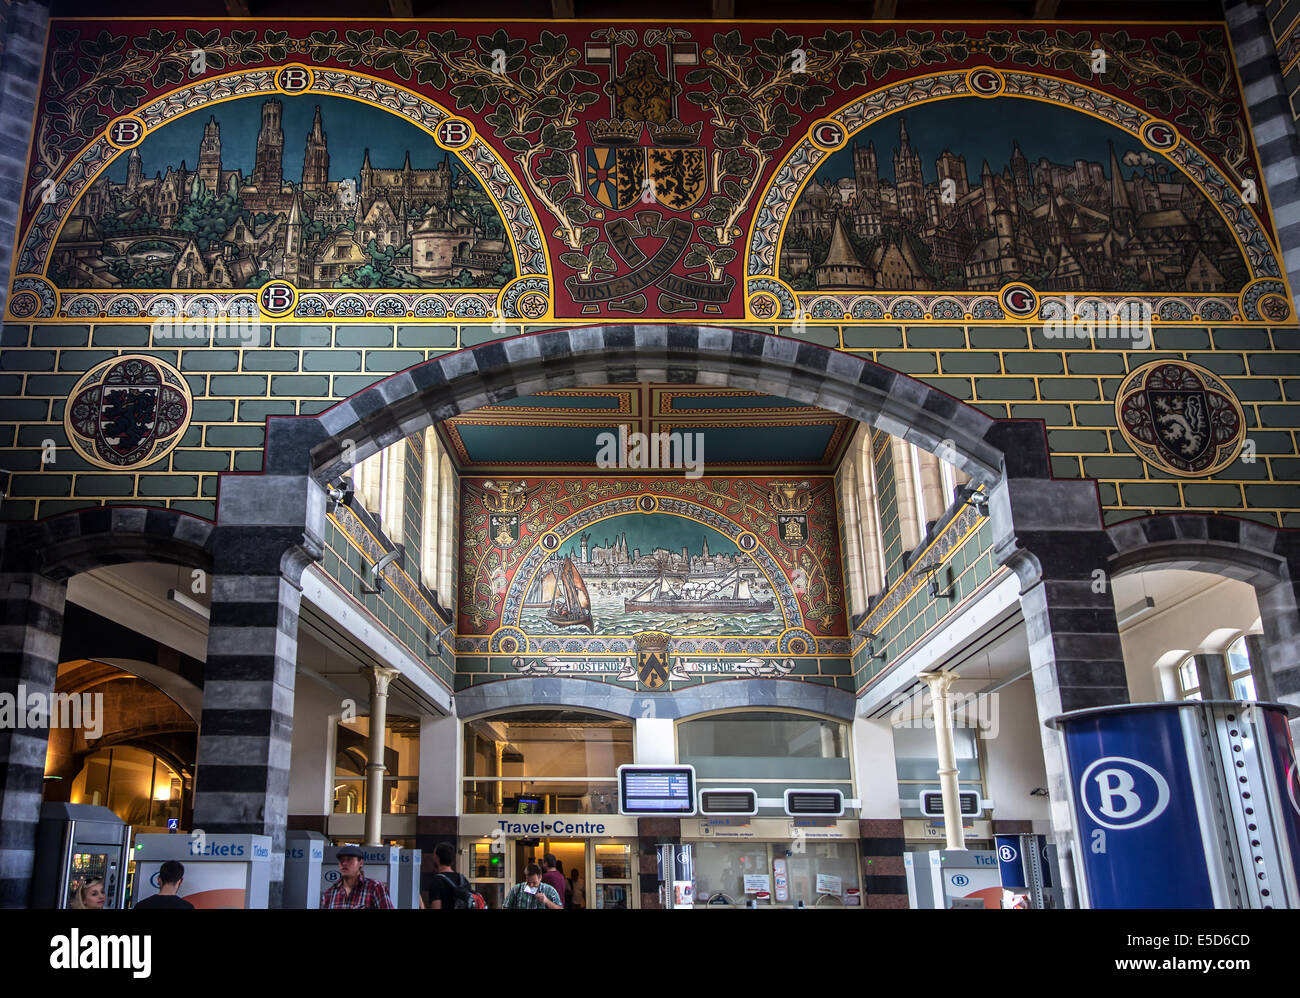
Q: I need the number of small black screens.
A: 3